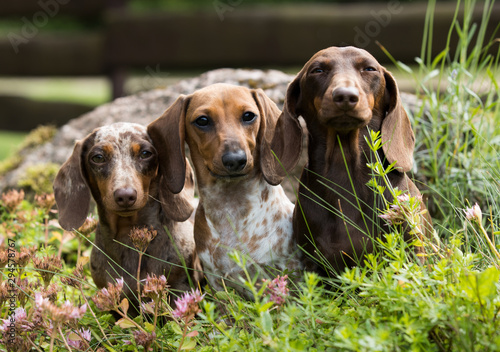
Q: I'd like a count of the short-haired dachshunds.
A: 3